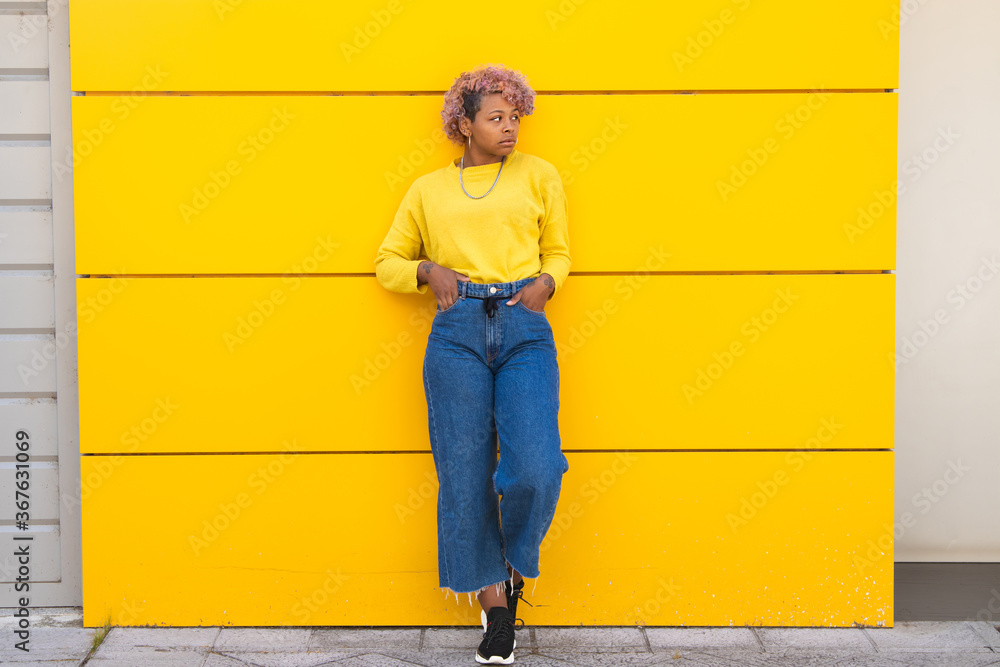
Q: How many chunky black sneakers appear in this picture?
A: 2